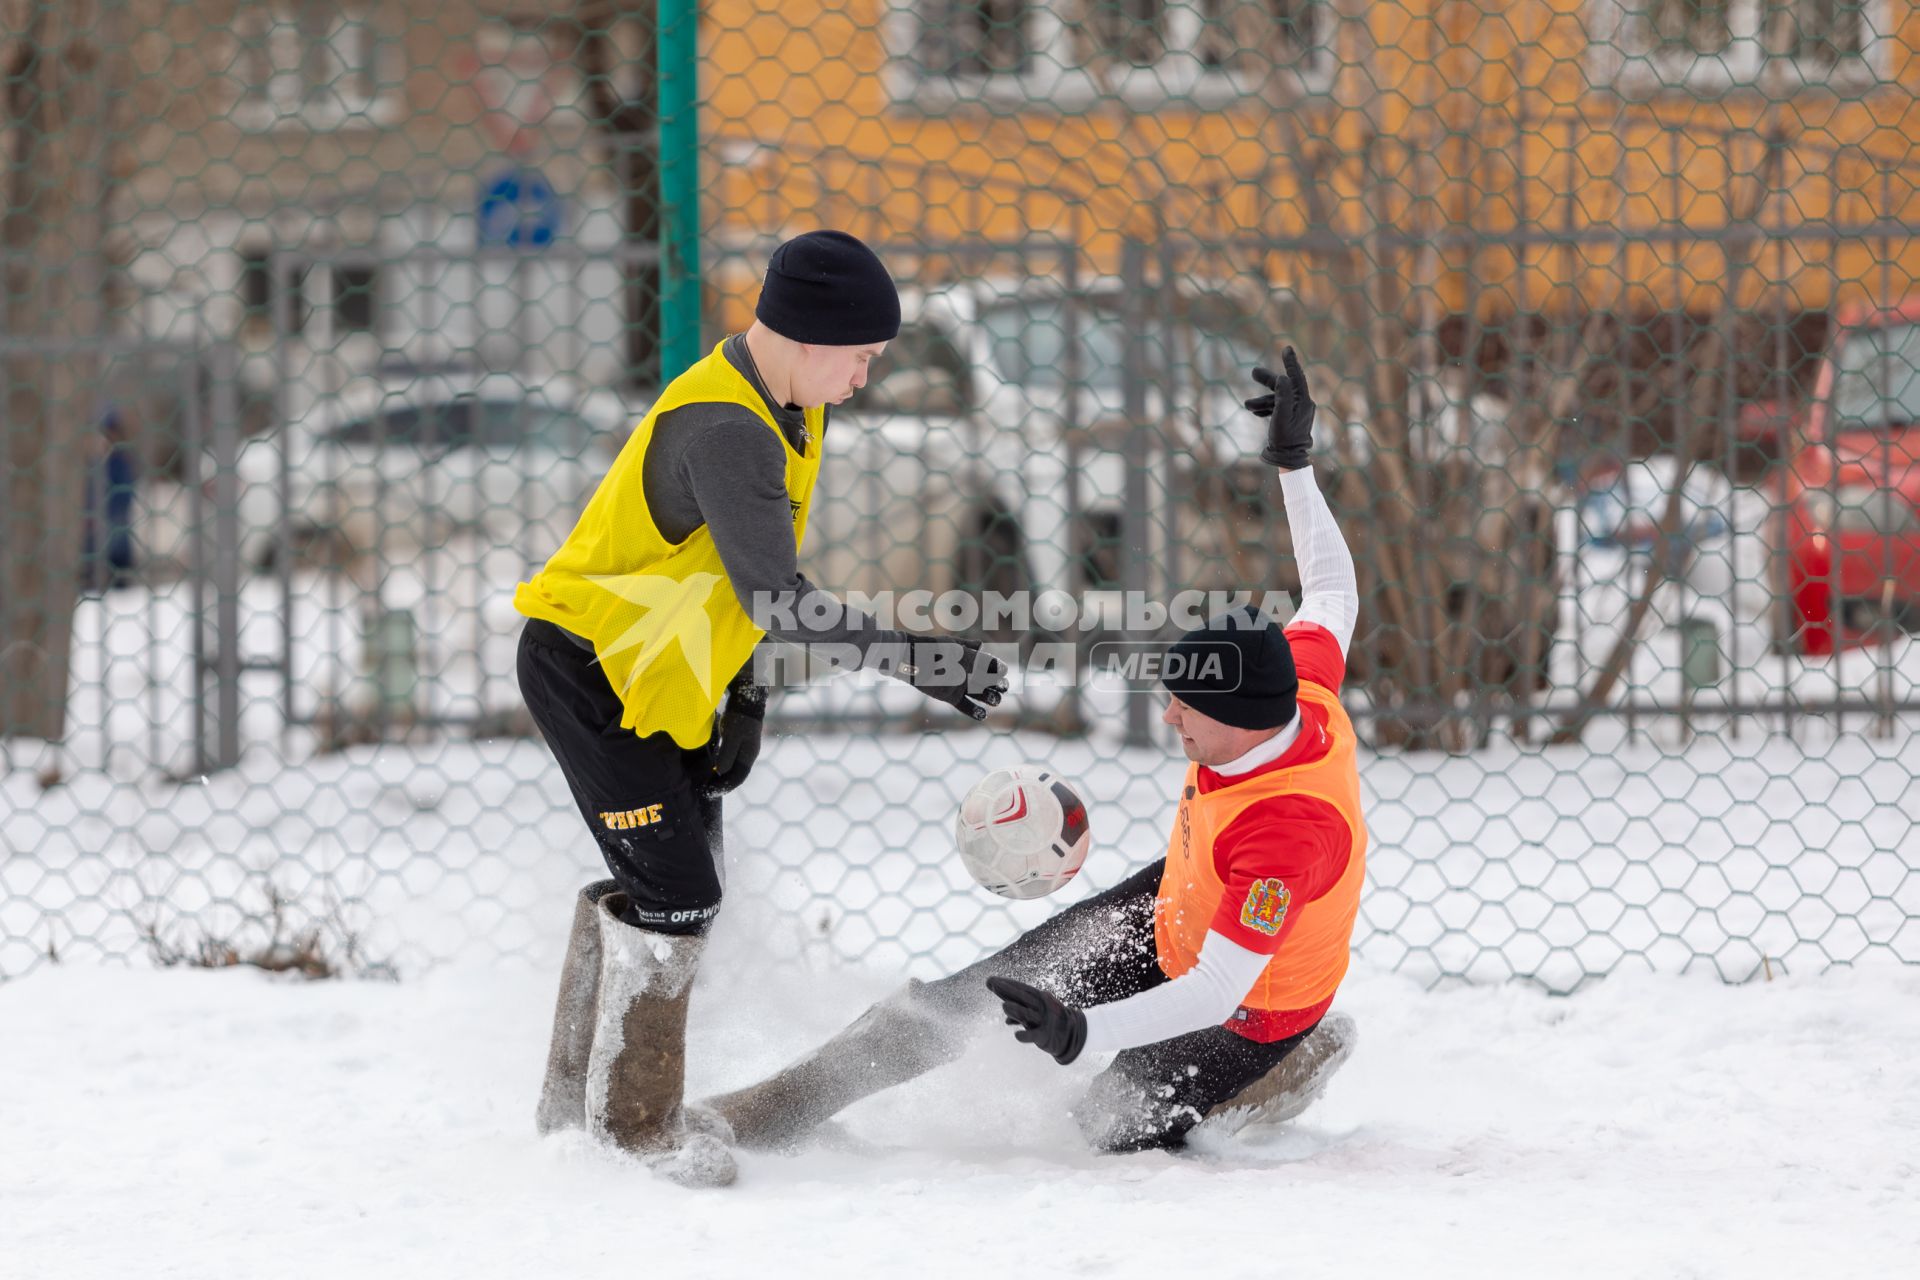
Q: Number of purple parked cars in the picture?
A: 0